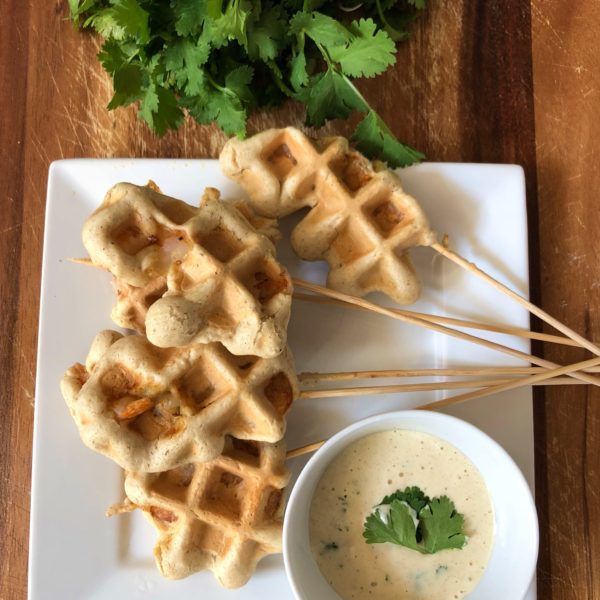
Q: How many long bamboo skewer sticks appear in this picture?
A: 6